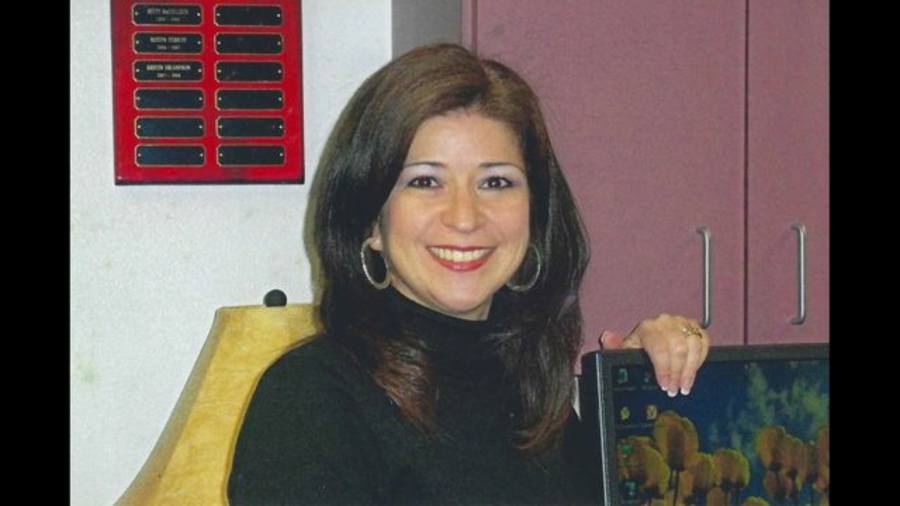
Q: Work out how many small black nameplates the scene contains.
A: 12